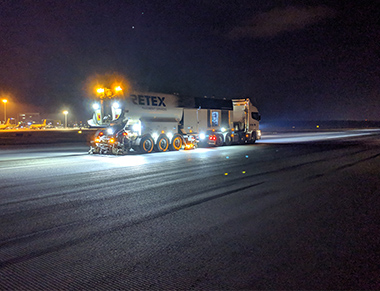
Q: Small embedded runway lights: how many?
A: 4